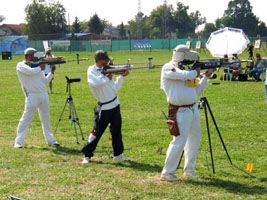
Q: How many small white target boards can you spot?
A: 3